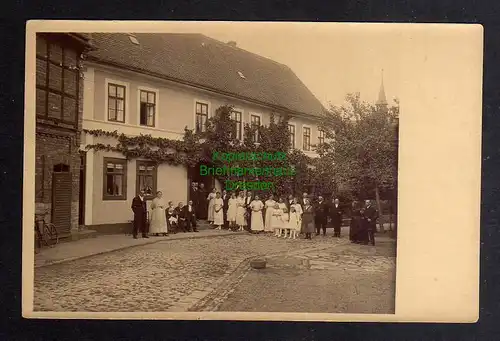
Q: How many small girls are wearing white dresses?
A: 3